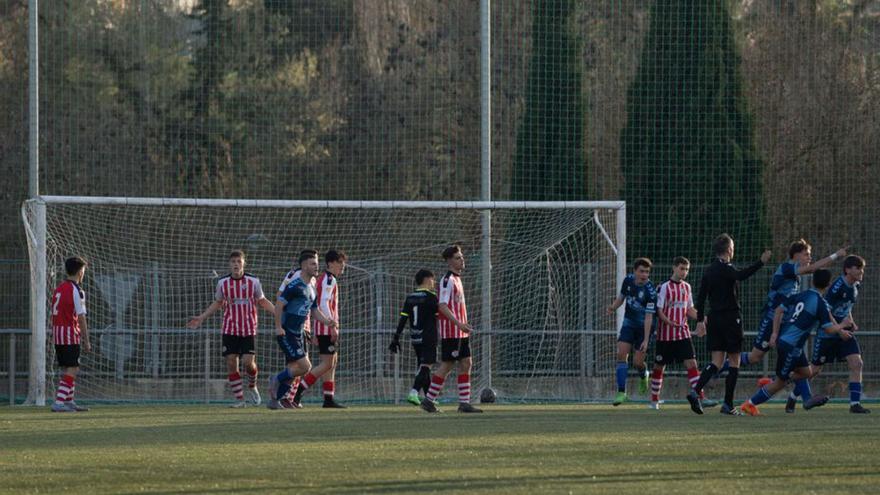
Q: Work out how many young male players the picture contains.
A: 12